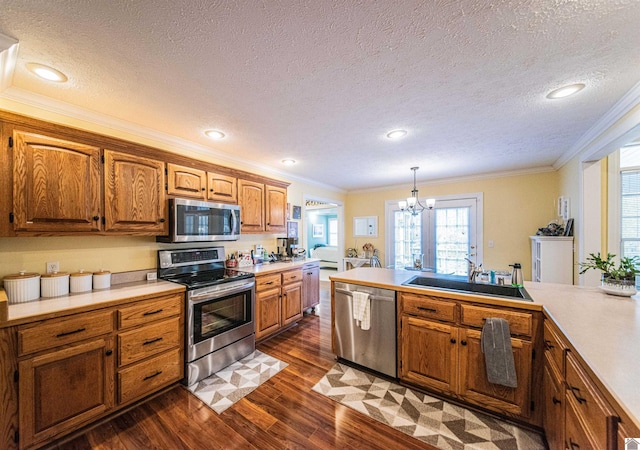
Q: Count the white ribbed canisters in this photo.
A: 4